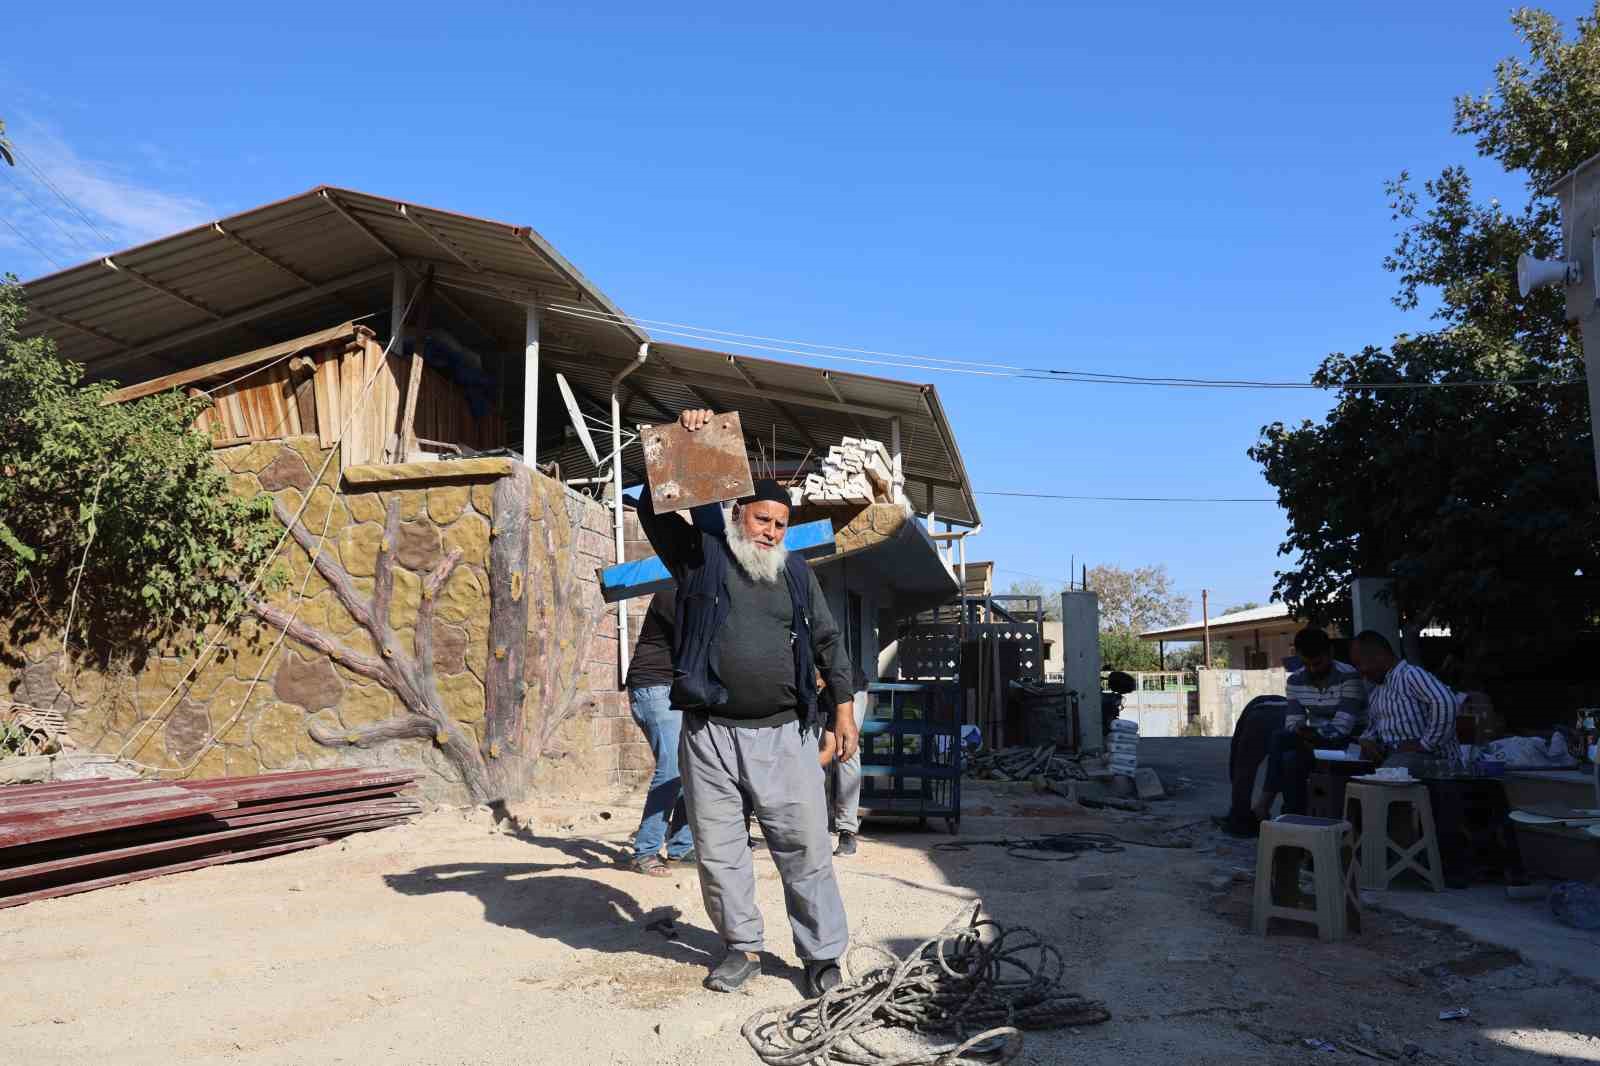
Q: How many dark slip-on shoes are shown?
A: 2